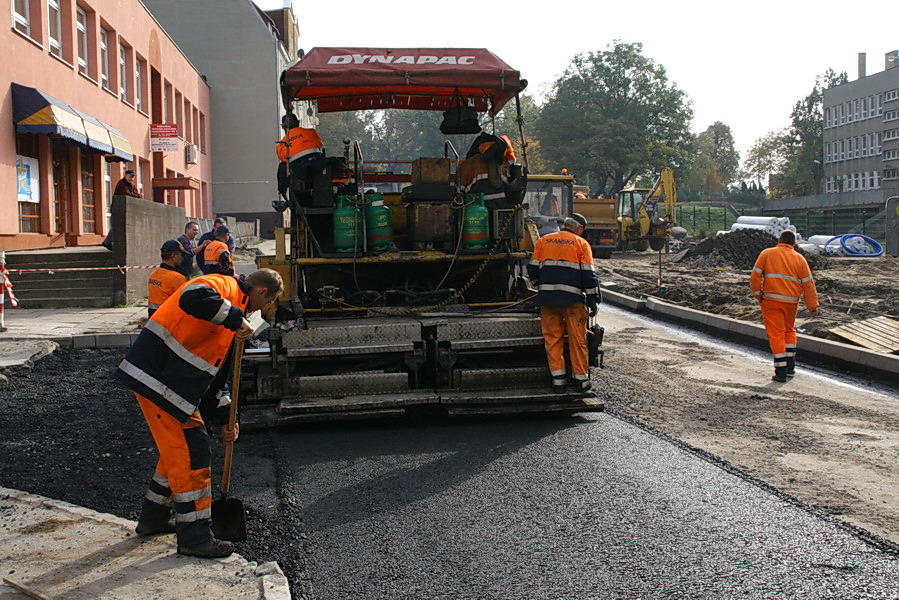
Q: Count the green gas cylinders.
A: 3